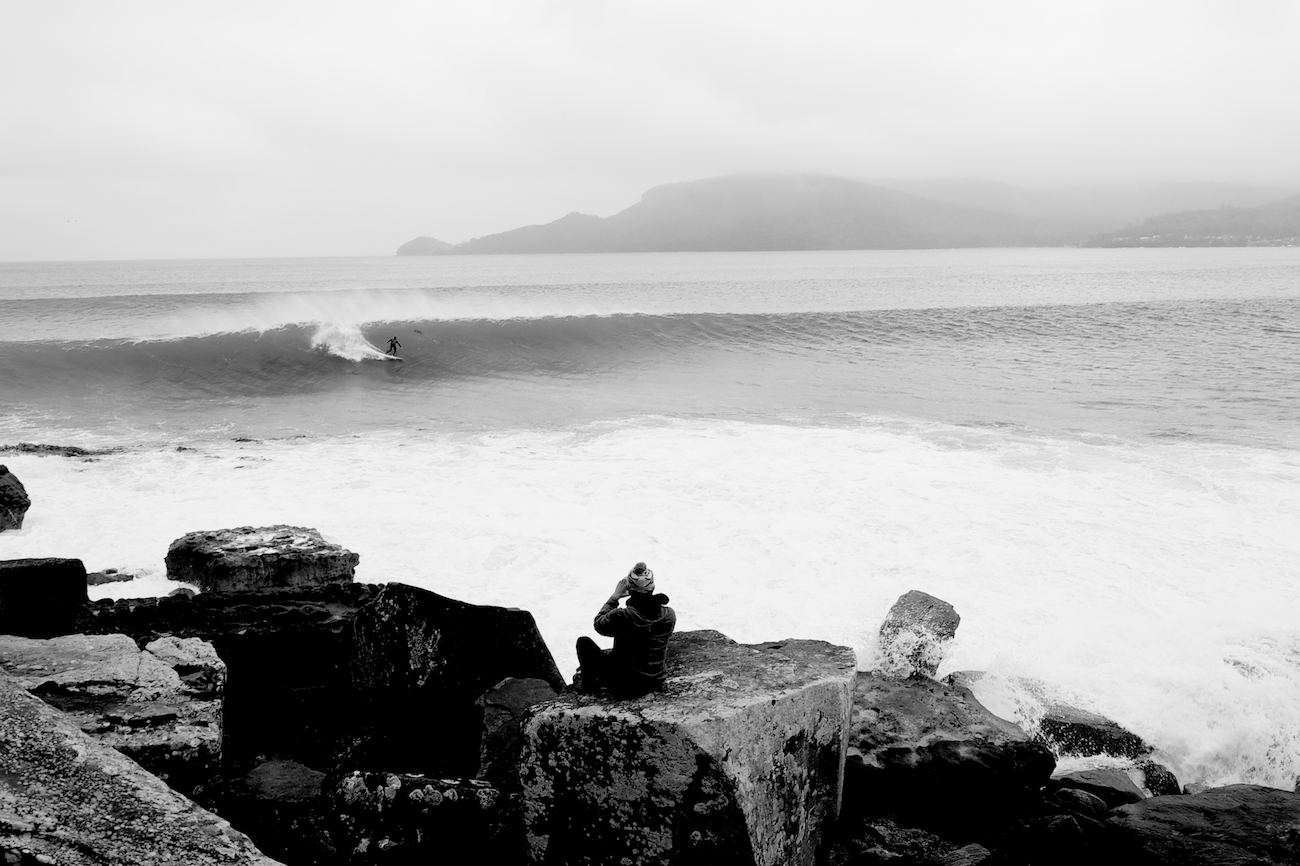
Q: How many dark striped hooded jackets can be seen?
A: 1